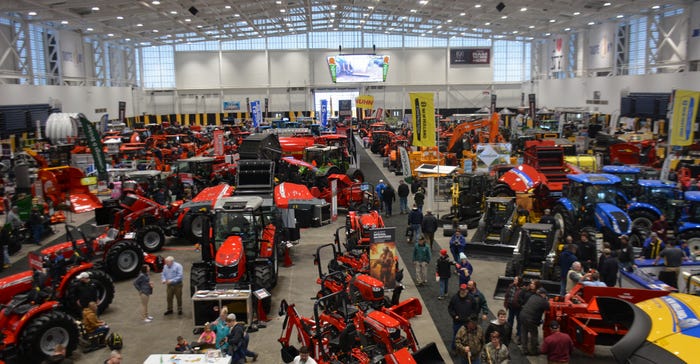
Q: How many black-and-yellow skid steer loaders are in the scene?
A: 2